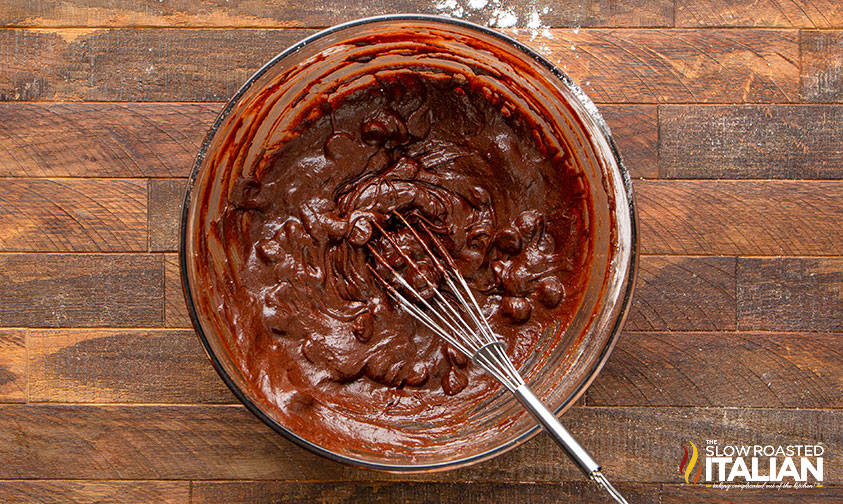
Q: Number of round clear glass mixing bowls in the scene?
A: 1